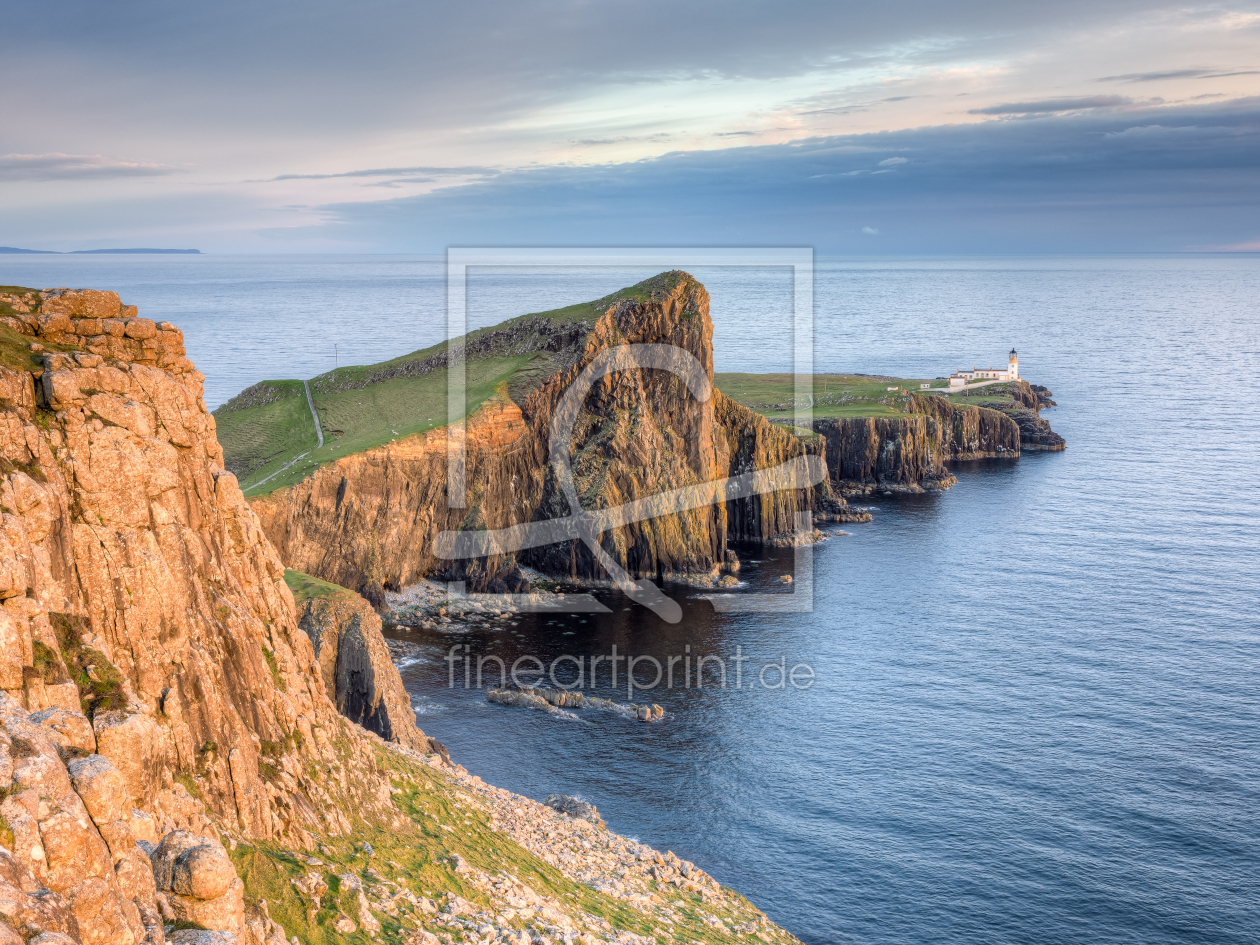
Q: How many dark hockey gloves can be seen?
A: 0